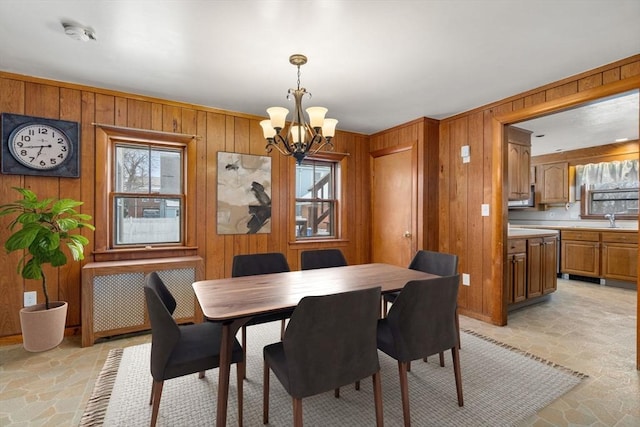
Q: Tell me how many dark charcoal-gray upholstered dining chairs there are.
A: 6